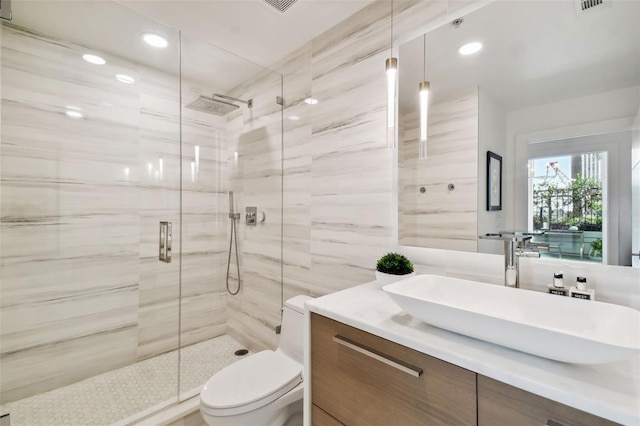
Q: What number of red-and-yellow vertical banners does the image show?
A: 0